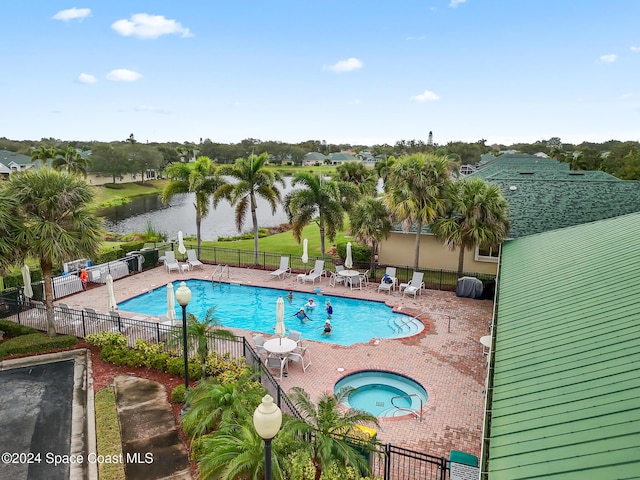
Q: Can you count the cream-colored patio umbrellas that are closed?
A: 7